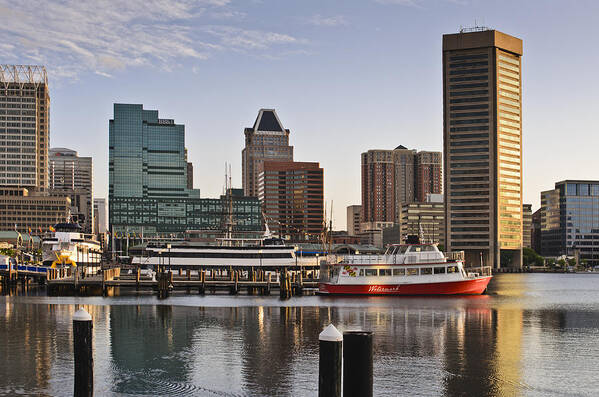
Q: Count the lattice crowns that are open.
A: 1